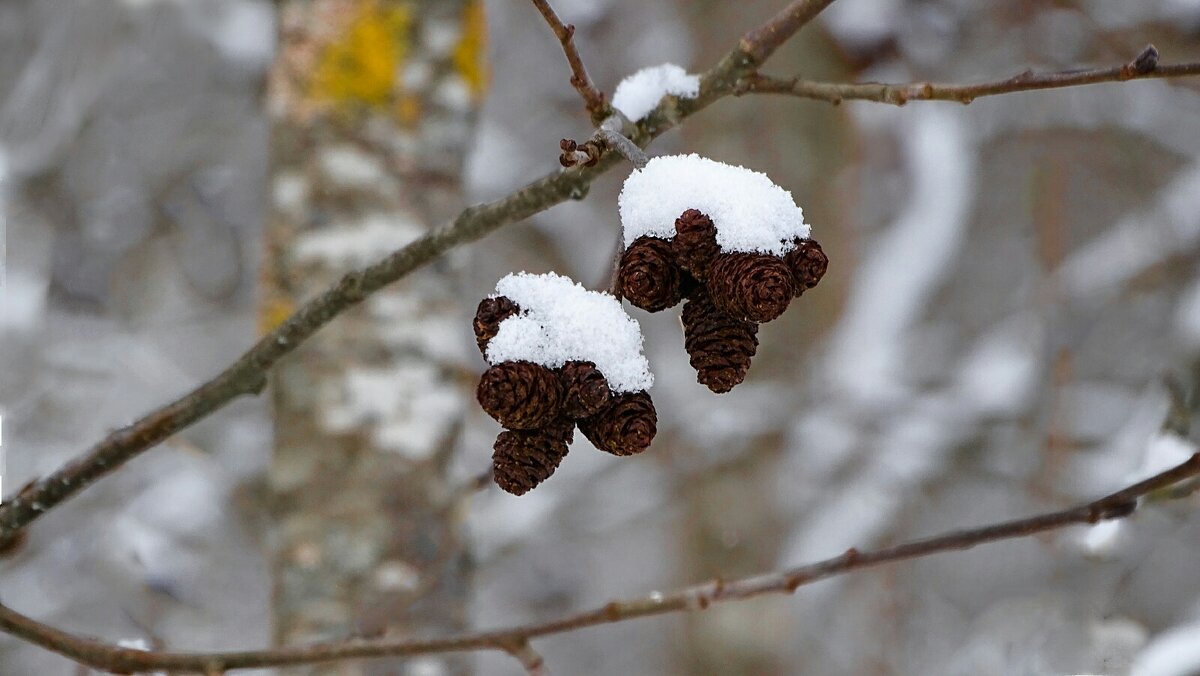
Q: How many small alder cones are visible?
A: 10